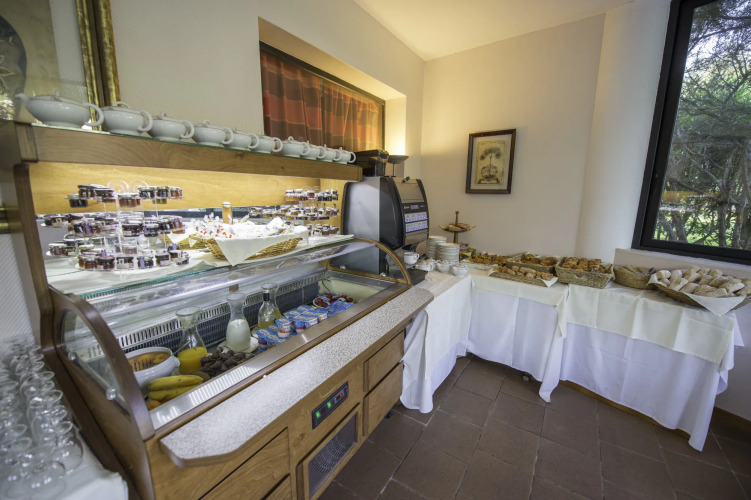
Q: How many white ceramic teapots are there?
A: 10